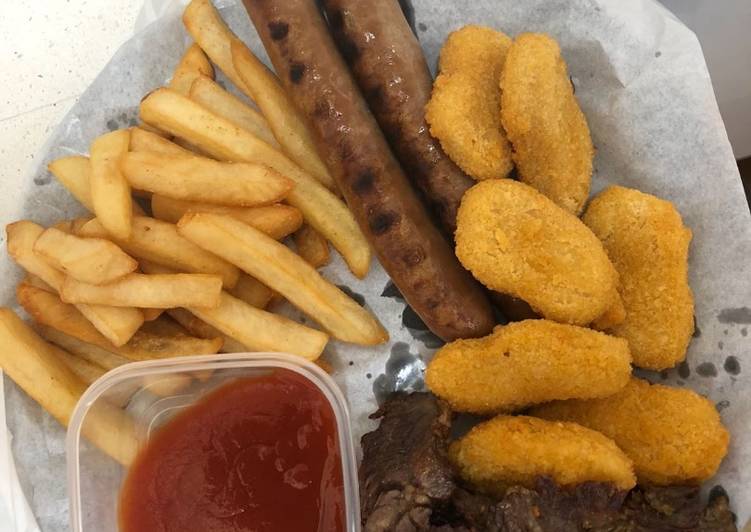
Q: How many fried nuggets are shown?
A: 7